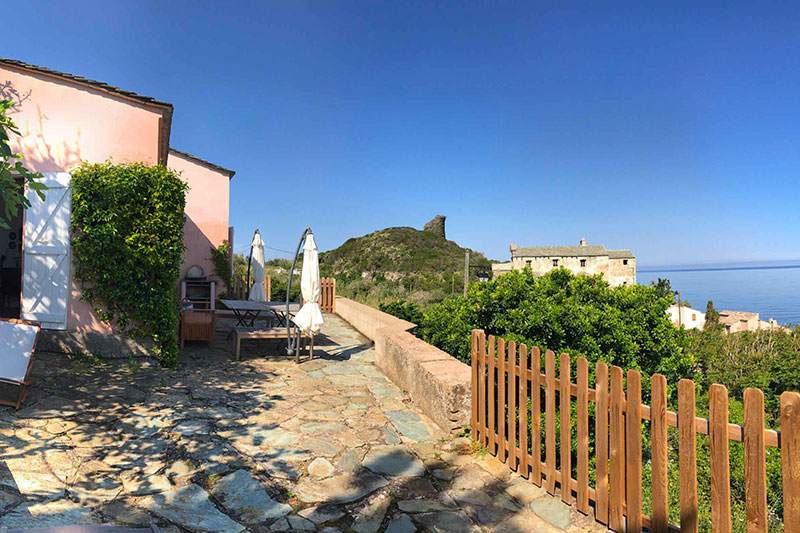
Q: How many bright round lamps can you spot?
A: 0